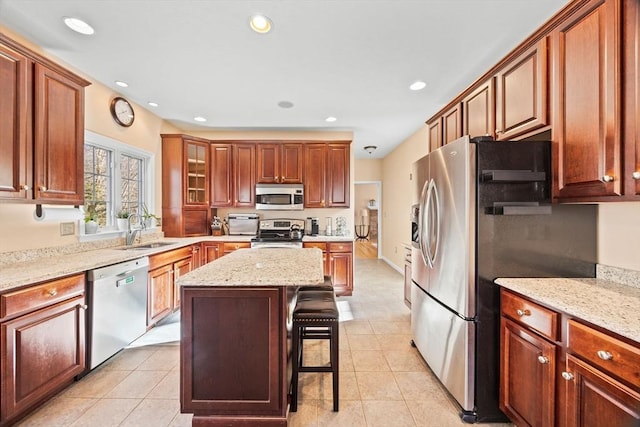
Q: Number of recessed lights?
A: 7